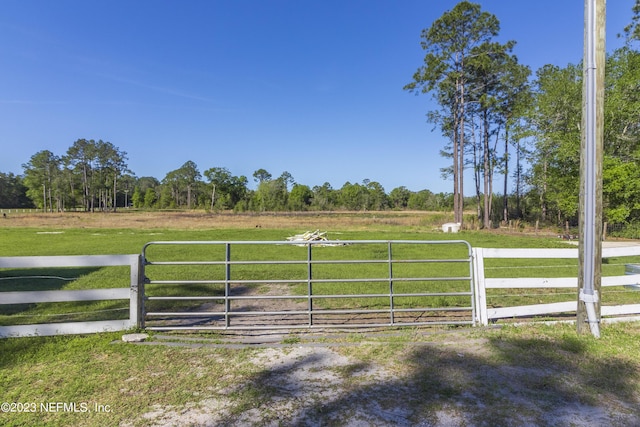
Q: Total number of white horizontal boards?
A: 6